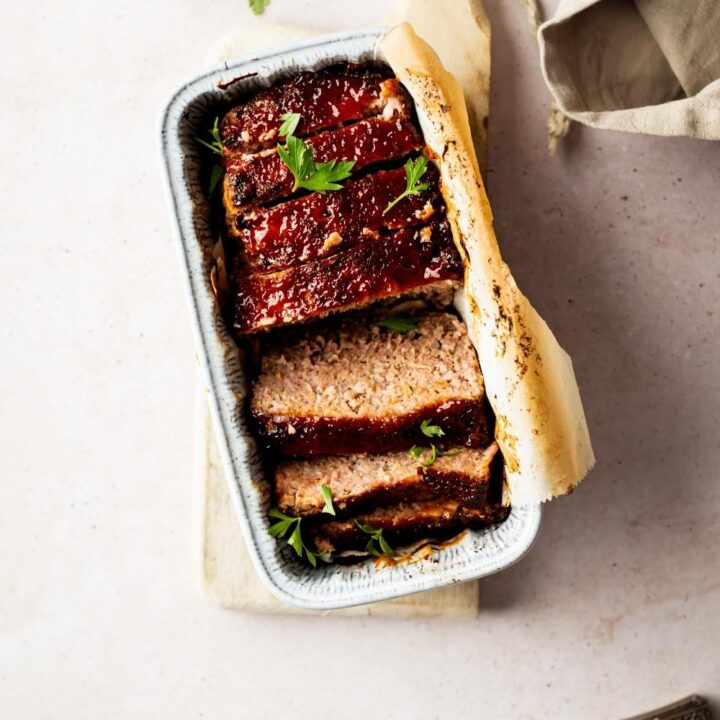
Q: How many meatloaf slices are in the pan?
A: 7